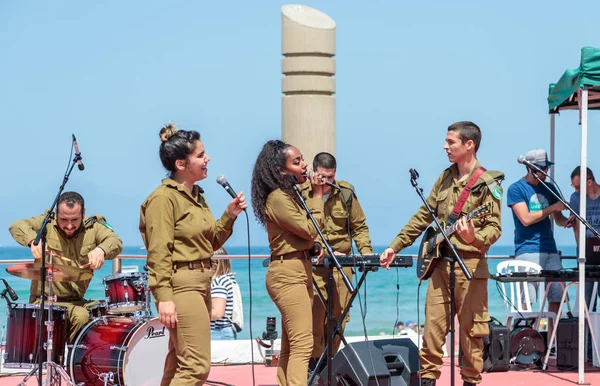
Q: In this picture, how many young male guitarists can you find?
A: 1